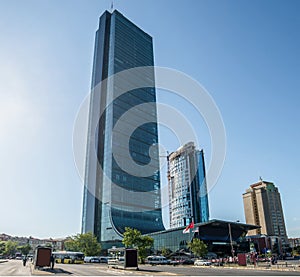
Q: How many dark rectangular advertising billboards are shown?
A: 2